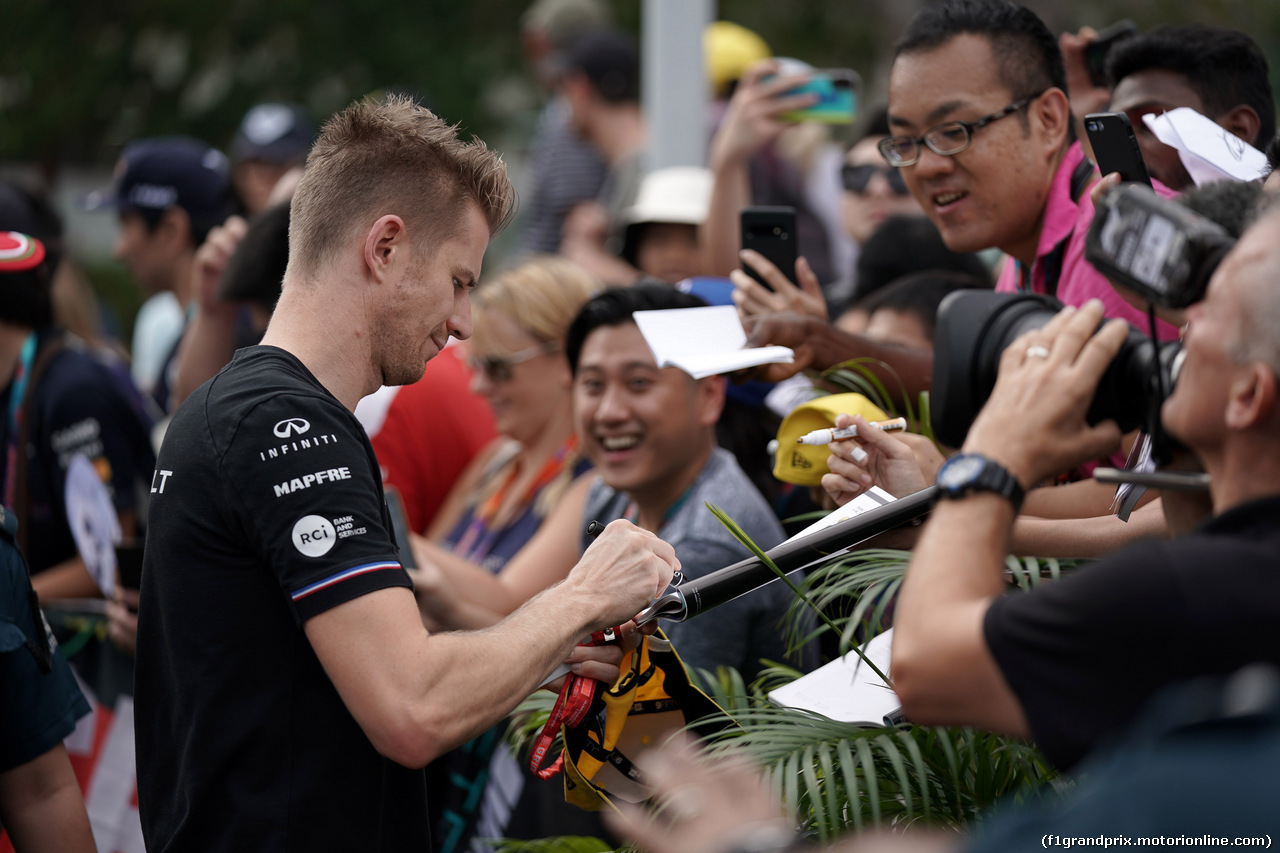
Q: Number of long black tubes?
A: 1